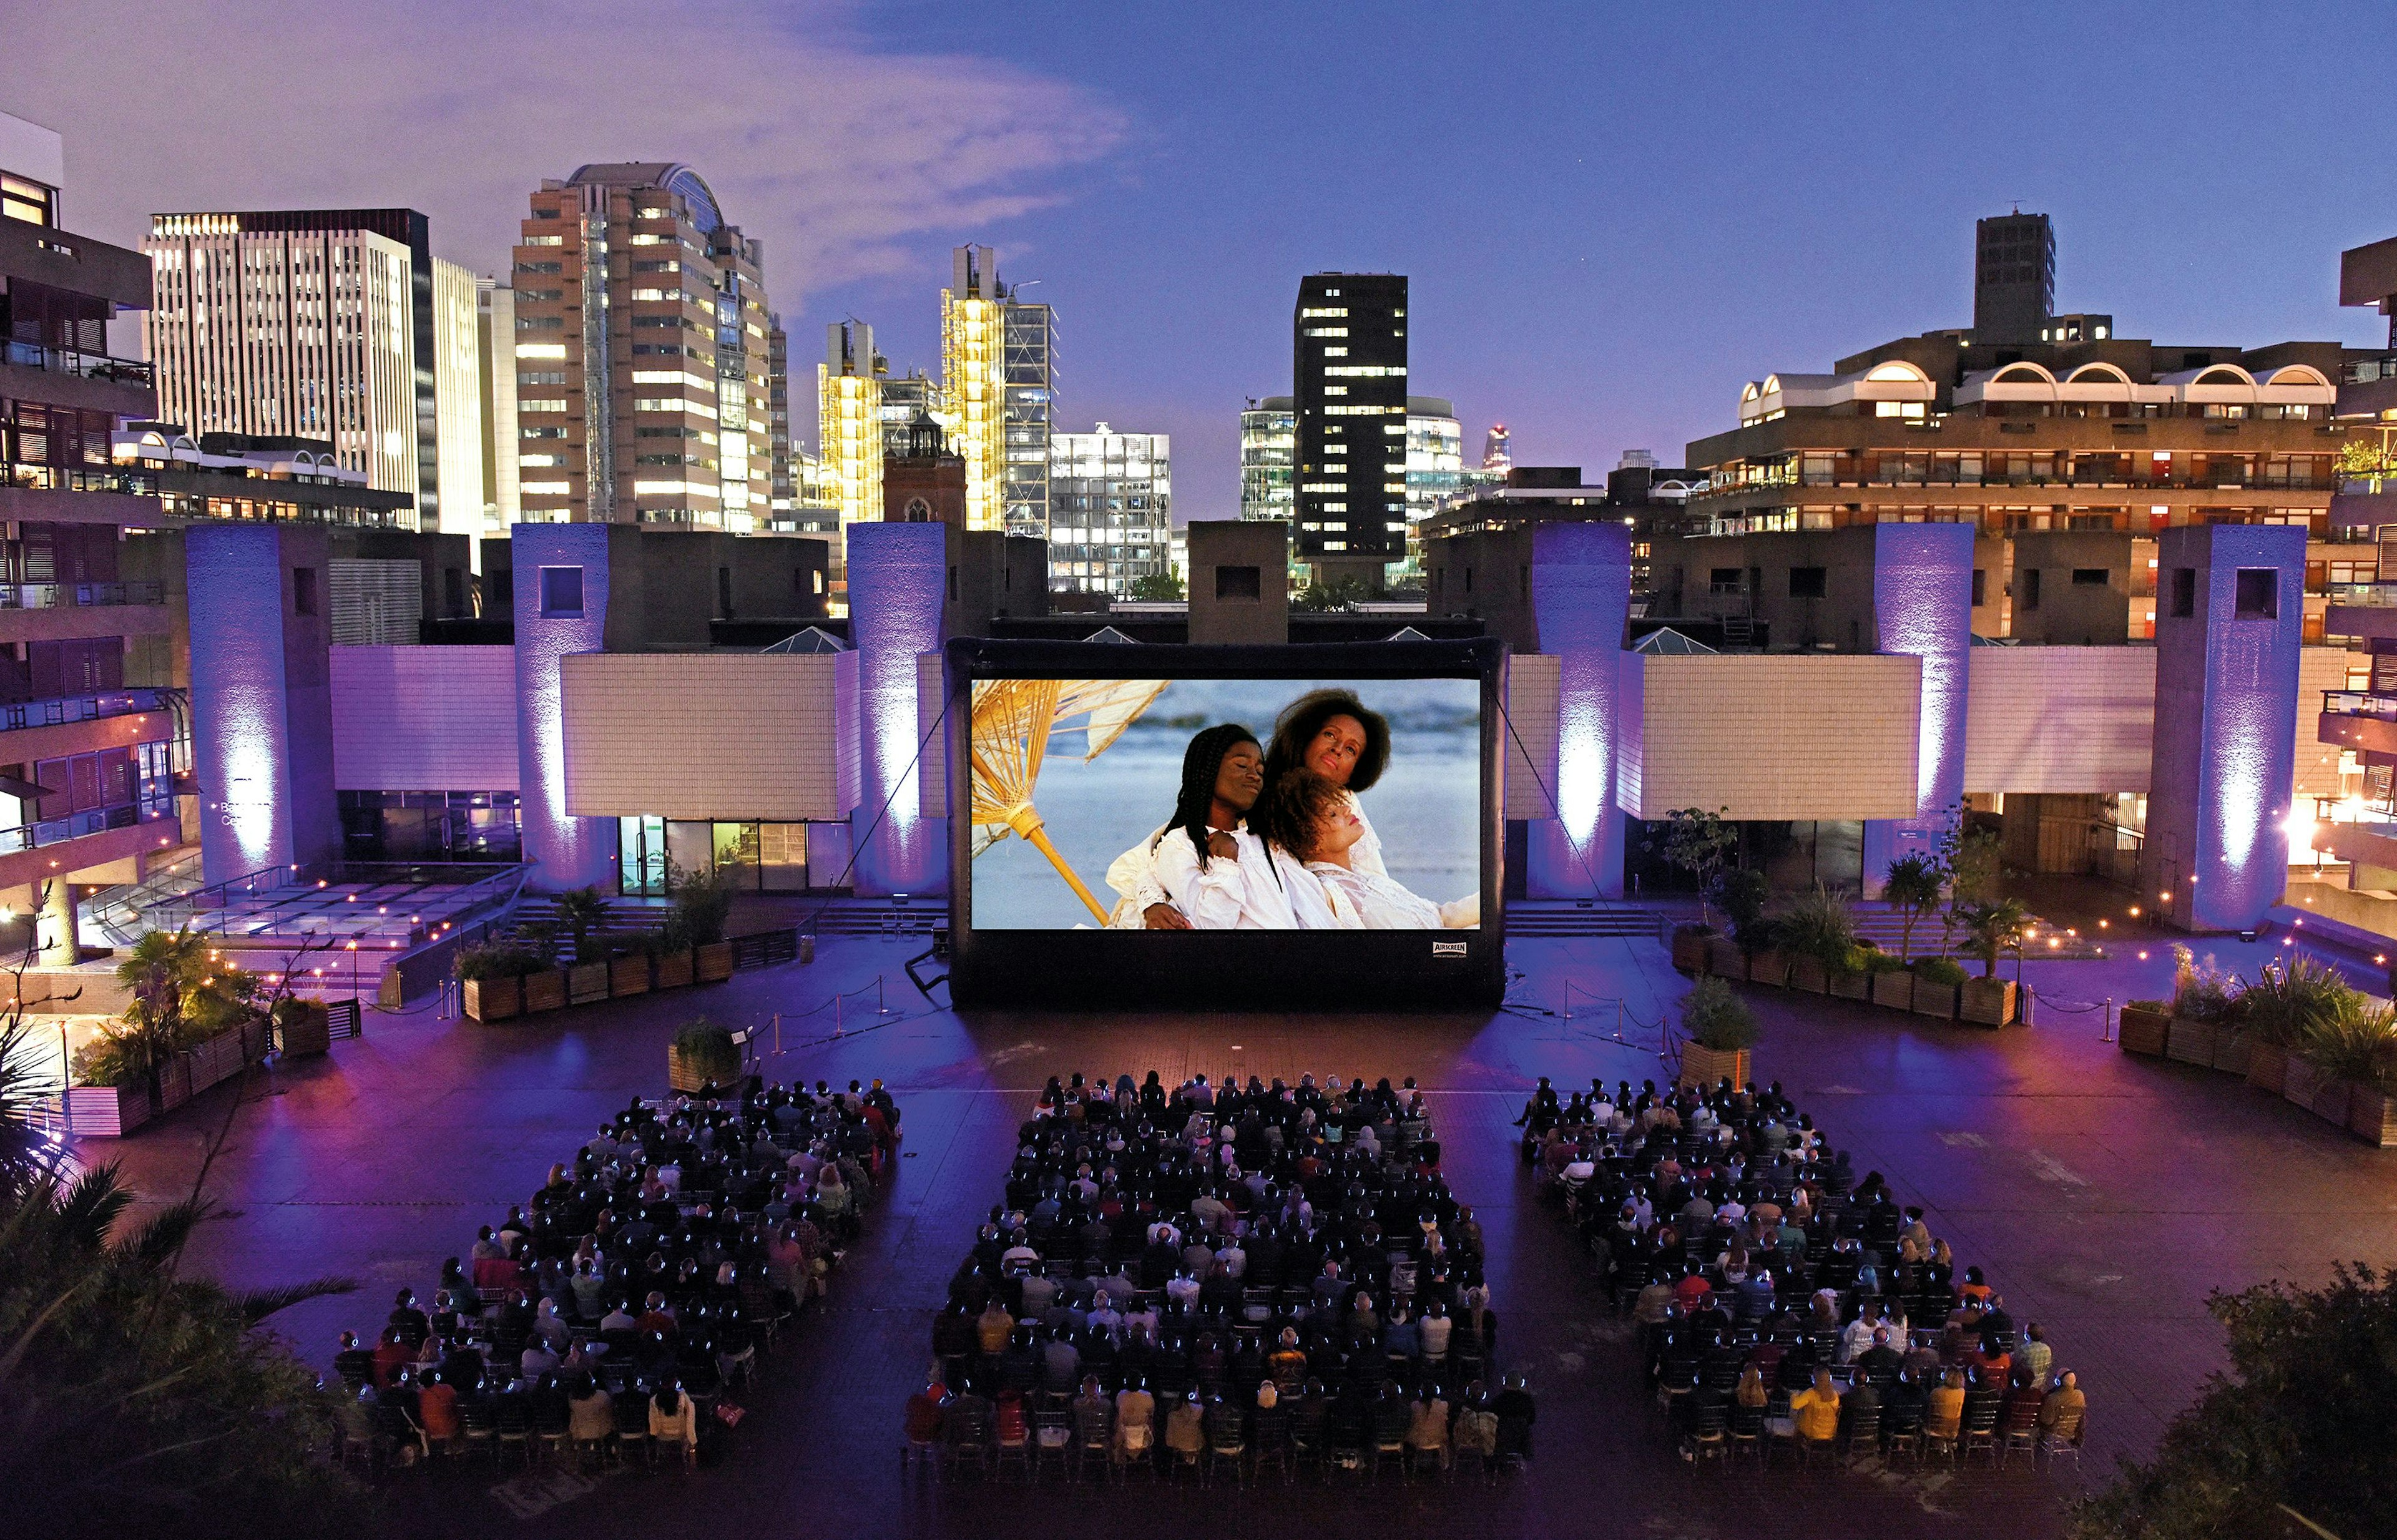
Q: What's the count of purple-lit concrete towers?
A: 6